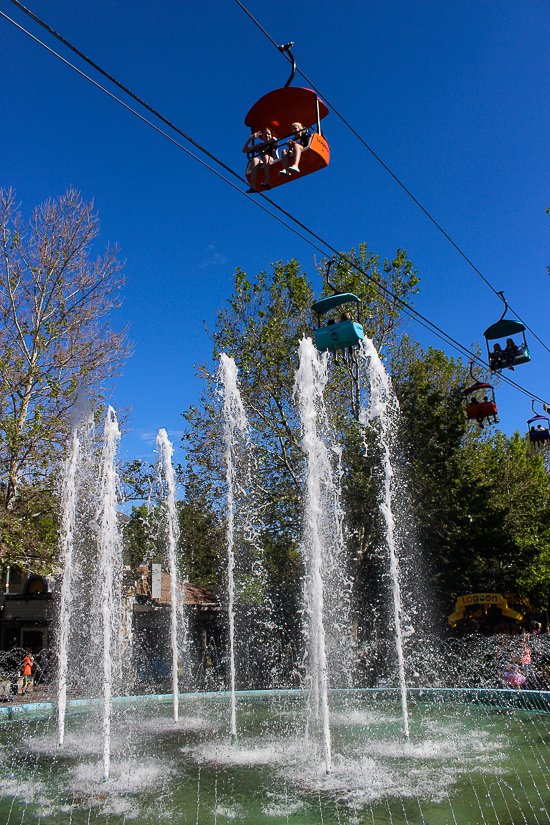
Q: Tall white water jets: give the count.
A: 6